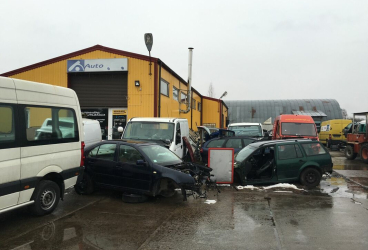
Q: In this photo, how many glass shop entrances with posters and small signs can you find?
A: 1